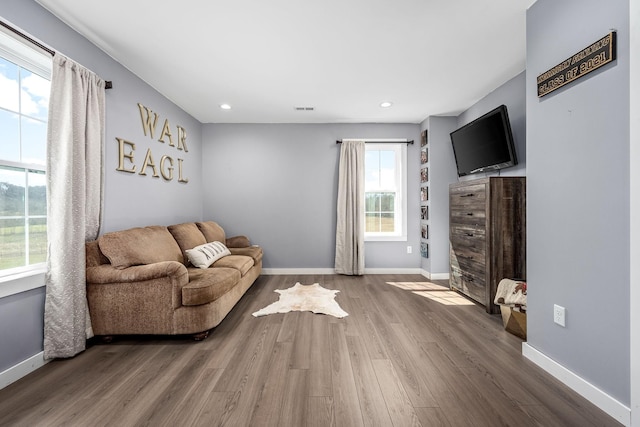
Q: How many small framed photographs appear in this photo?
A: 7